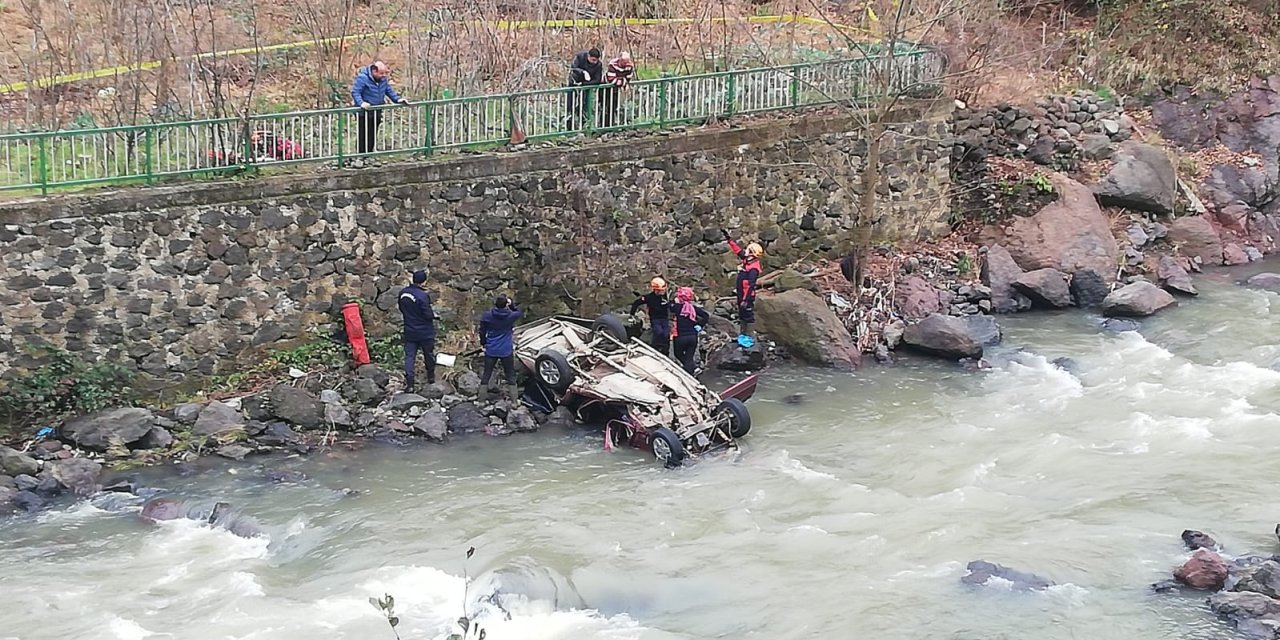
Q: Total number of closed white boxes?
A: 1